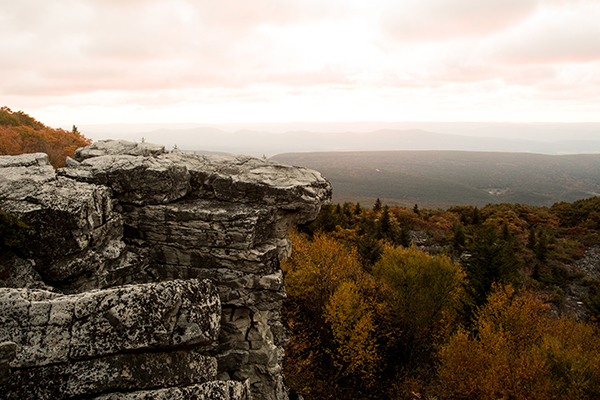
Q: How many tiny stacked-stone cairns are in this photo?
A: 0